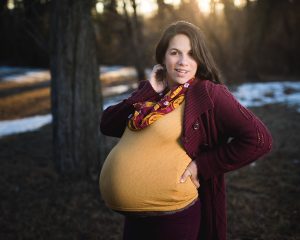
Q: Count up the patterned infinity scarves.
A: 1